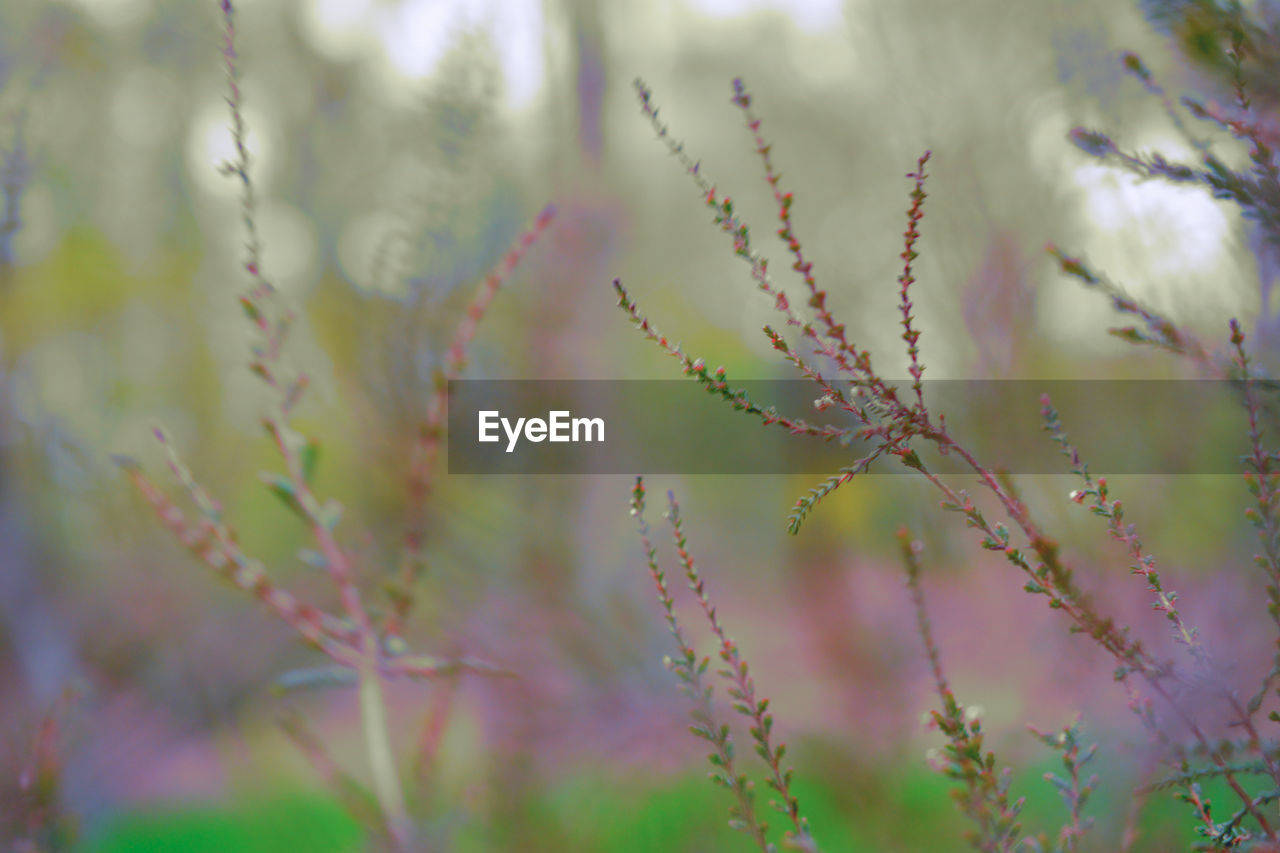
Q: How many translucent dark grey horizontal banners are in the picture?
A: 1